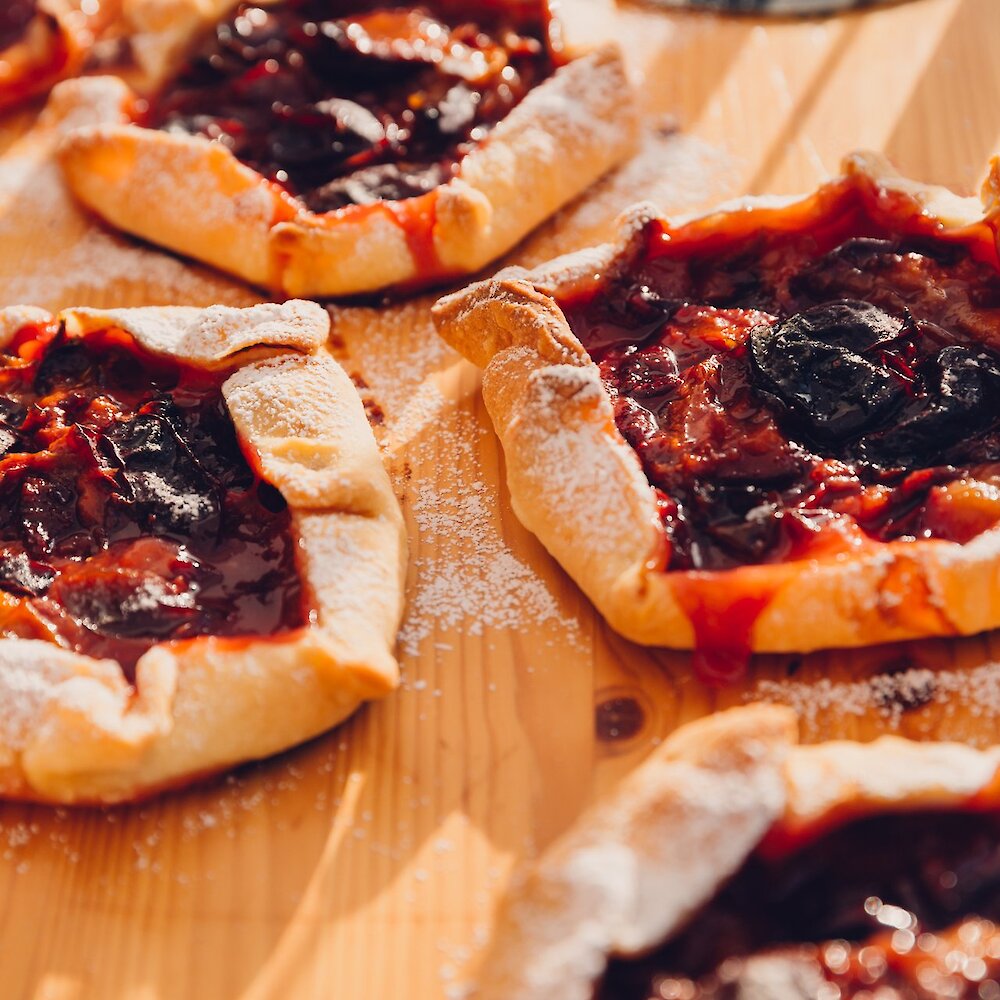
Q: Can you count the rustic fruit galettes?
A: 5